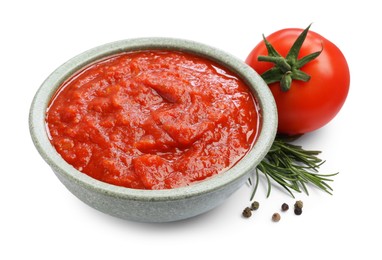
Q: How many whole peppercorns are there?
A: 6